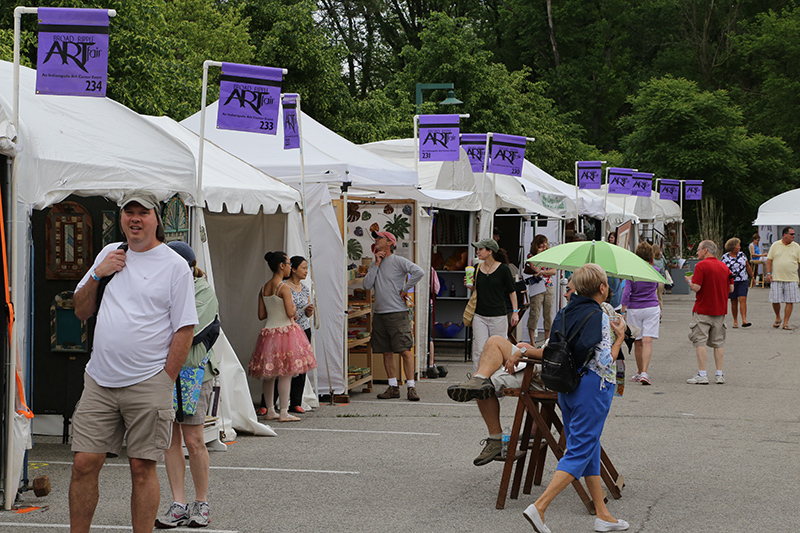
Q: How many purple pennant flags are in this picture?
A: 11